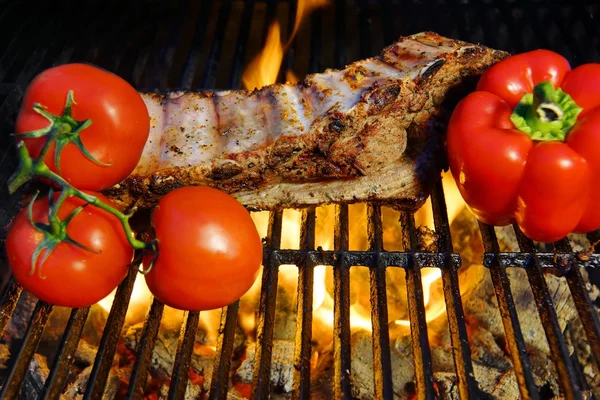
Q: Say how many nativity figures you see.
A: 0